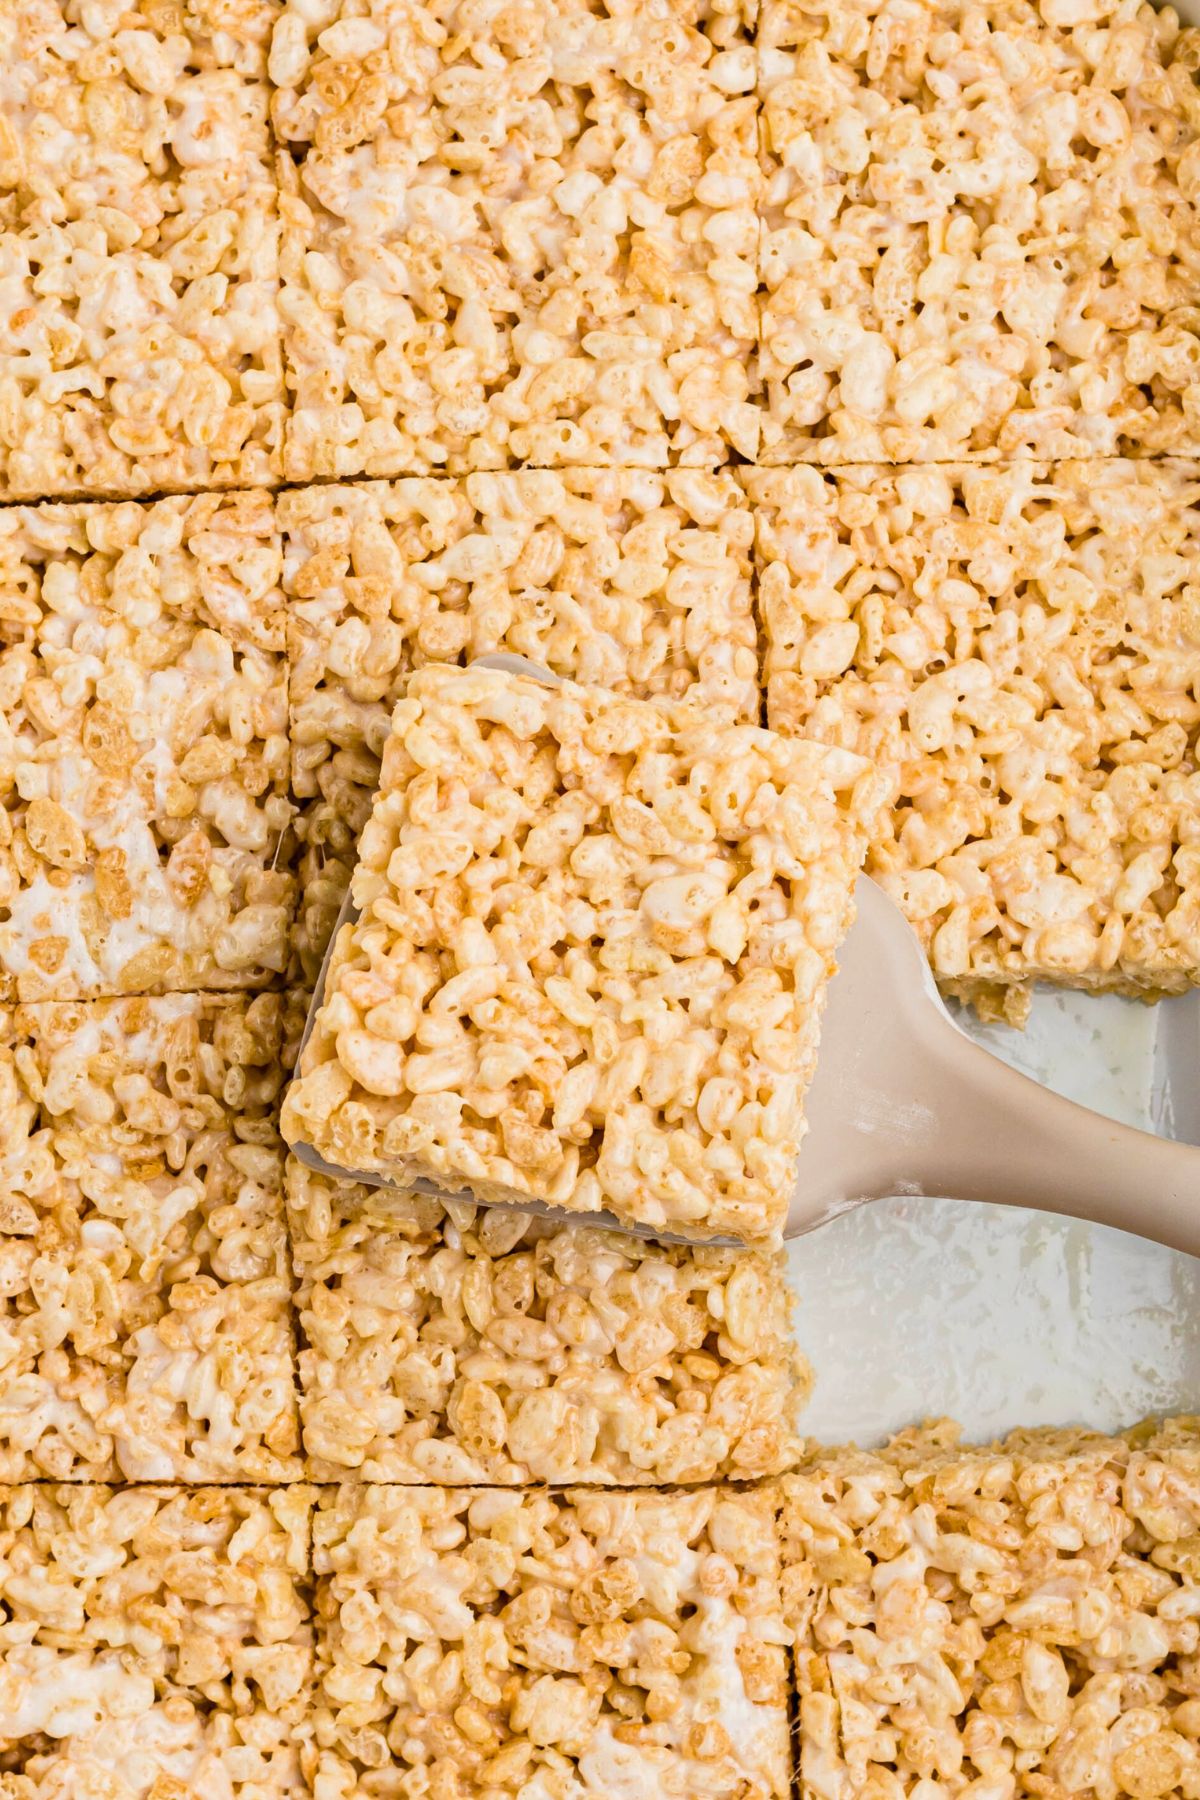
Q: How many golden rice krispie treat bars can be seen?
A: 12